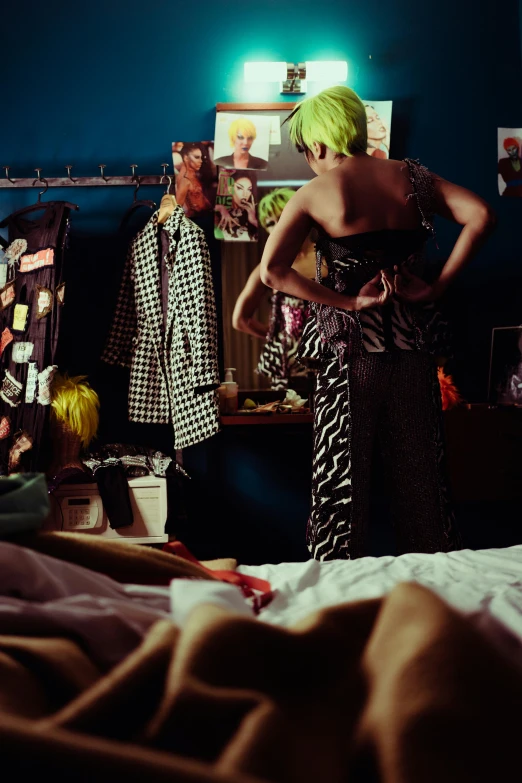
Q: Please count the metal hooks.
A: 6